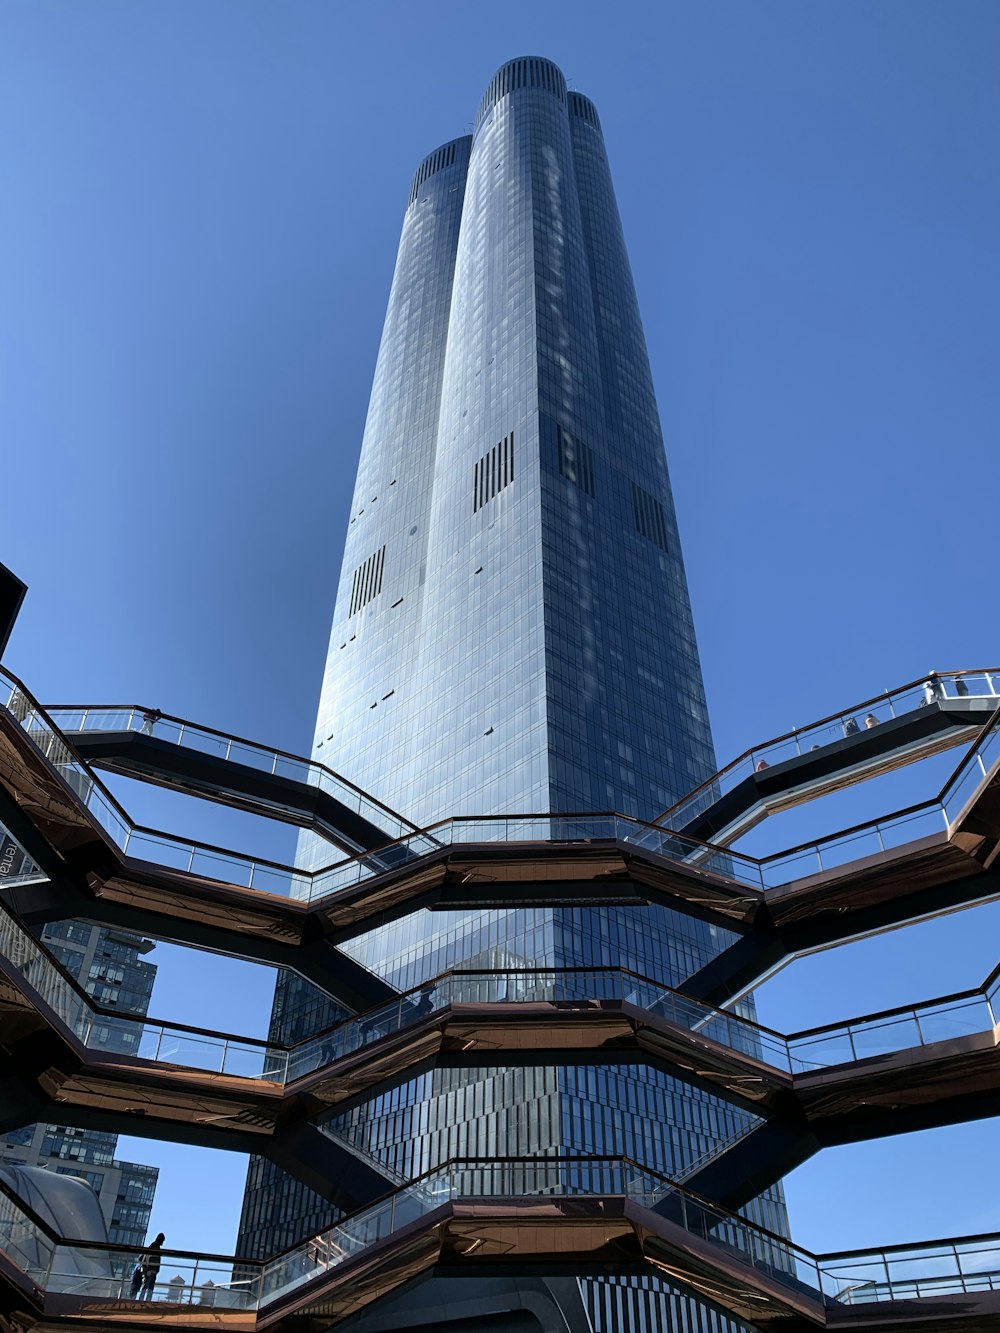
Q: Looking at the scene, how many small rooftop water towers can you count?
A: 2